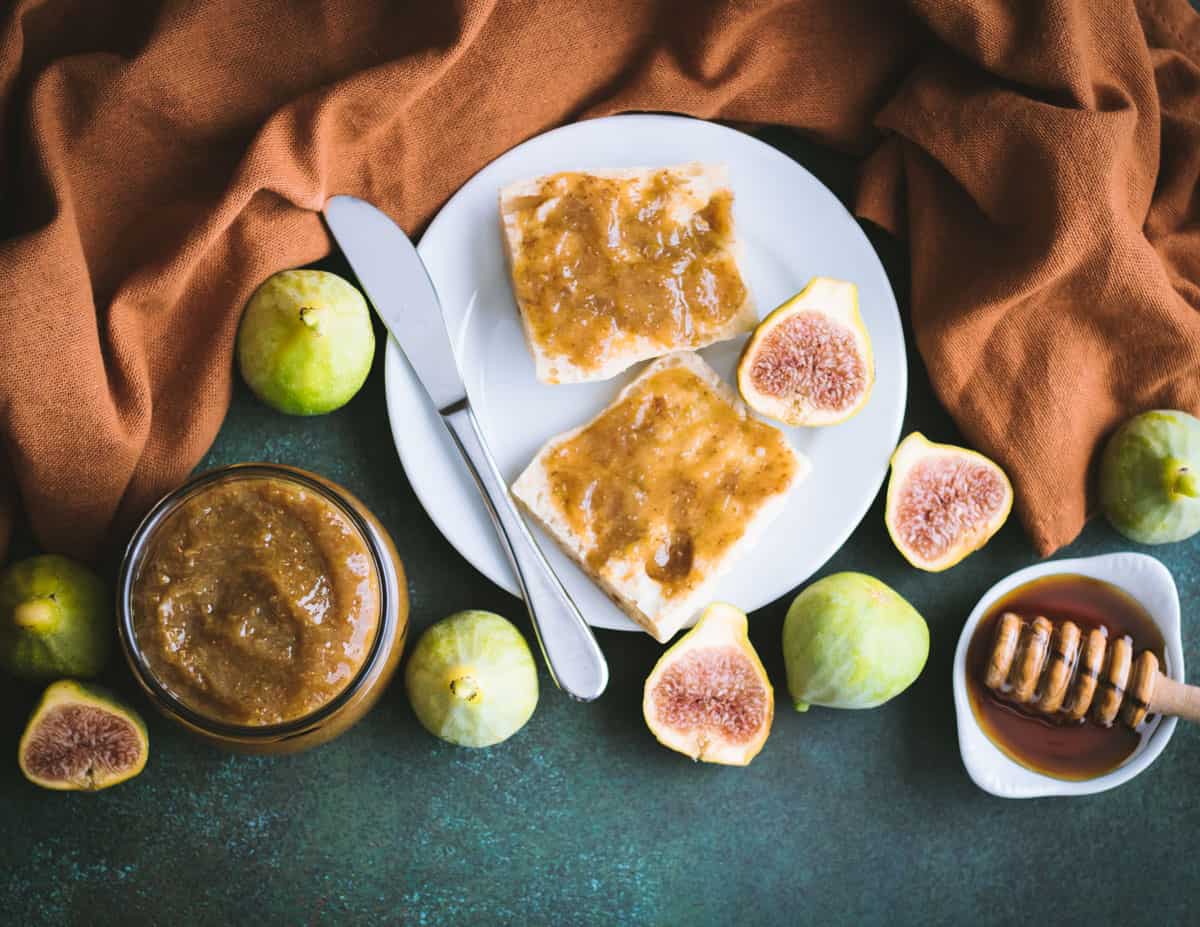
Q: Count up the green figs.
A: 5